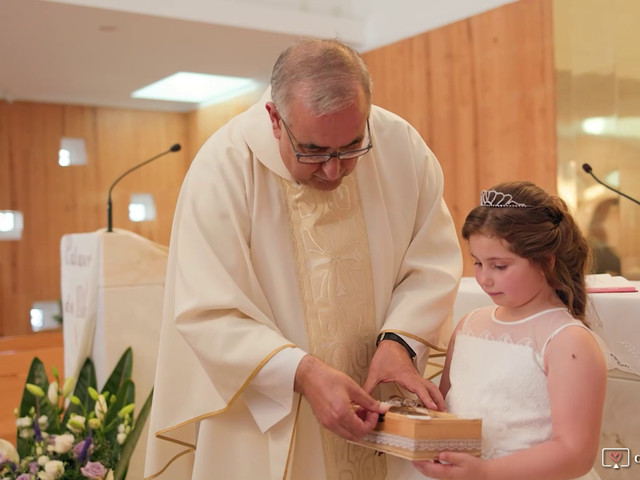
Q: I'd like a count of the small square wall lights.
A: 4